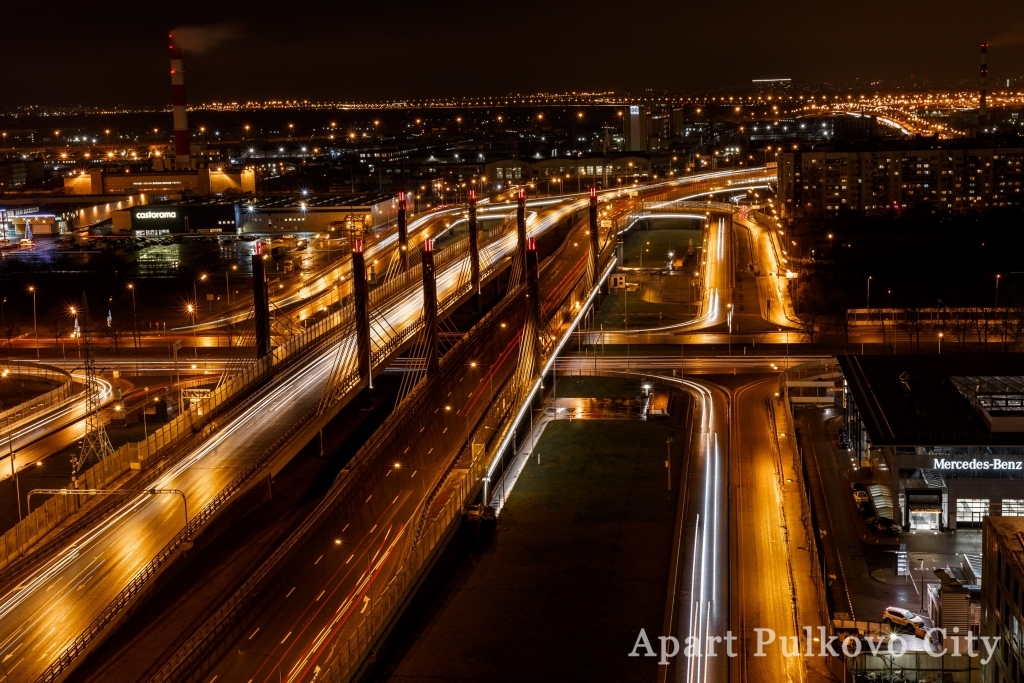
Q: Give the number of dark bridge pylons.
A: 8